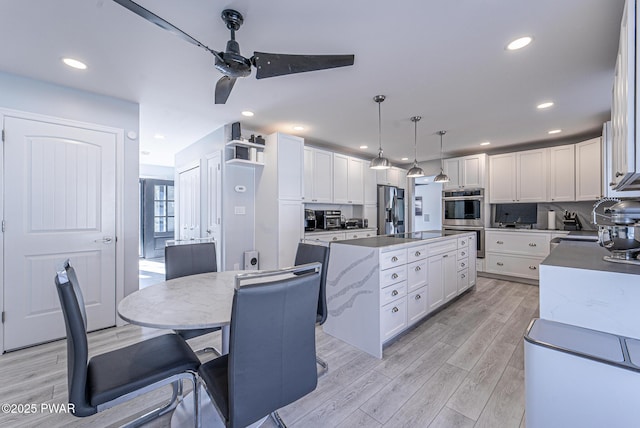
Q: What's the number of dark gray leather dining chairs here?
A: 4